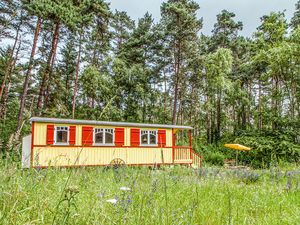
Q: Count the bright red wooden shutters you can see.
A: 6